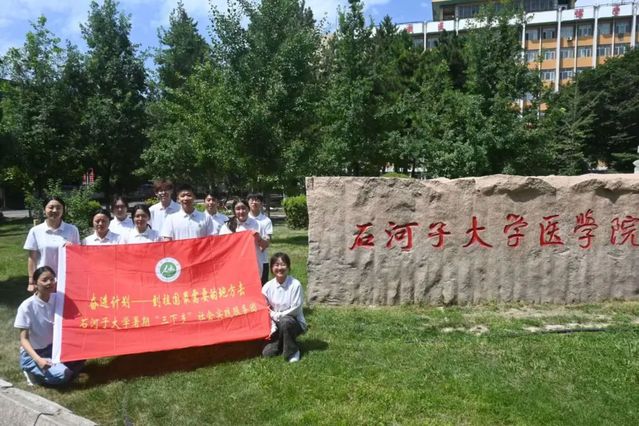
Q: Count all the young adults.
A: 11